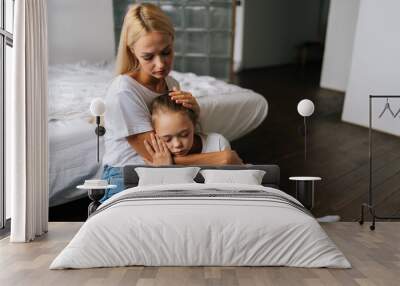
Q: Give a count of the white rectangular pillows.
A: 2